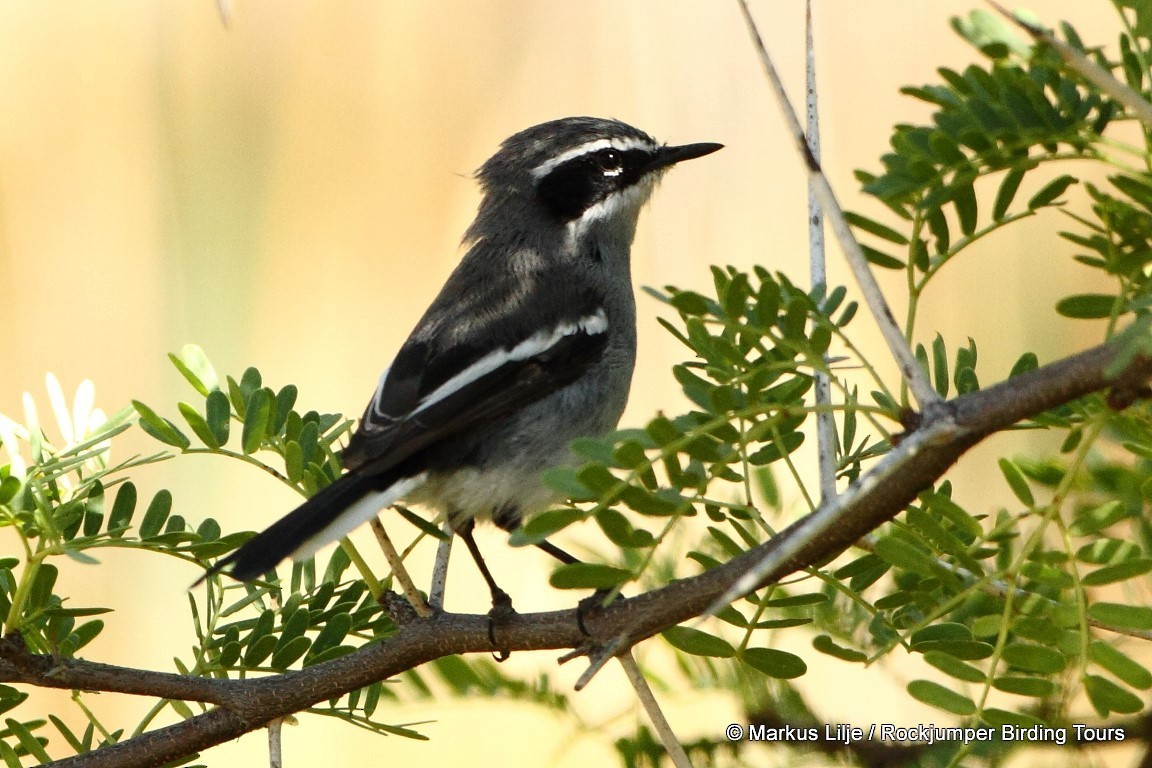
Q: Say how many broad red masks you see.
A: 0